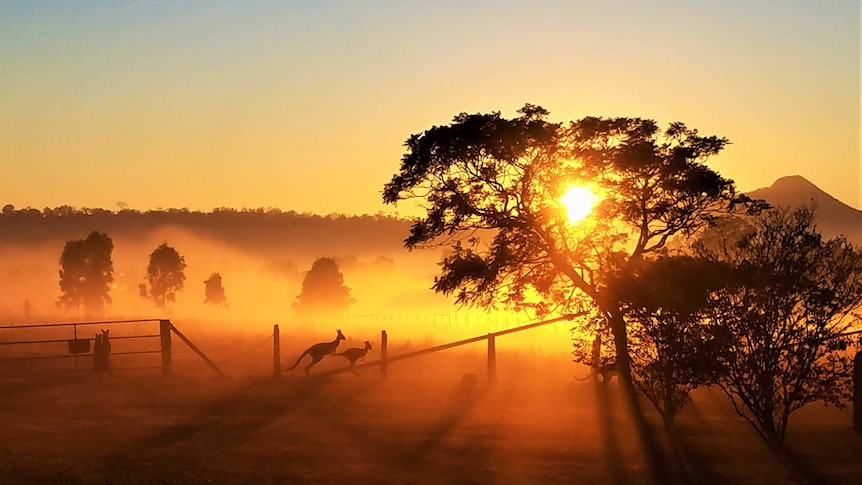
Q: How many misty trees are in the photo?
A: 4